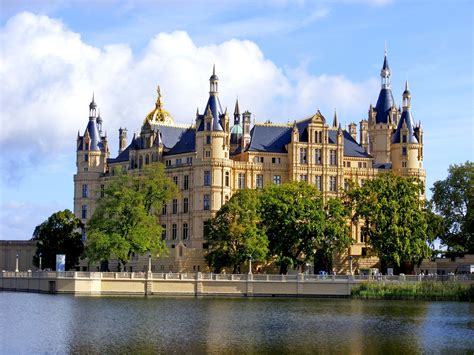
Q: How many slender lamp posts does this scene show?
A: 5